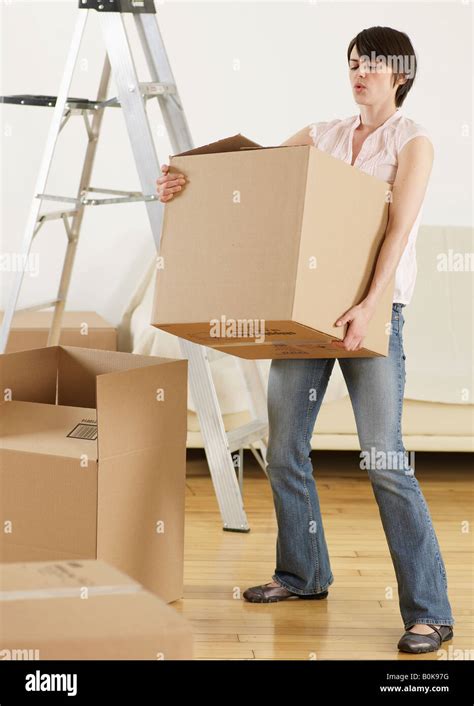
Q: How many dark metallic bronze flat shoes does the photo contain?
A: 2